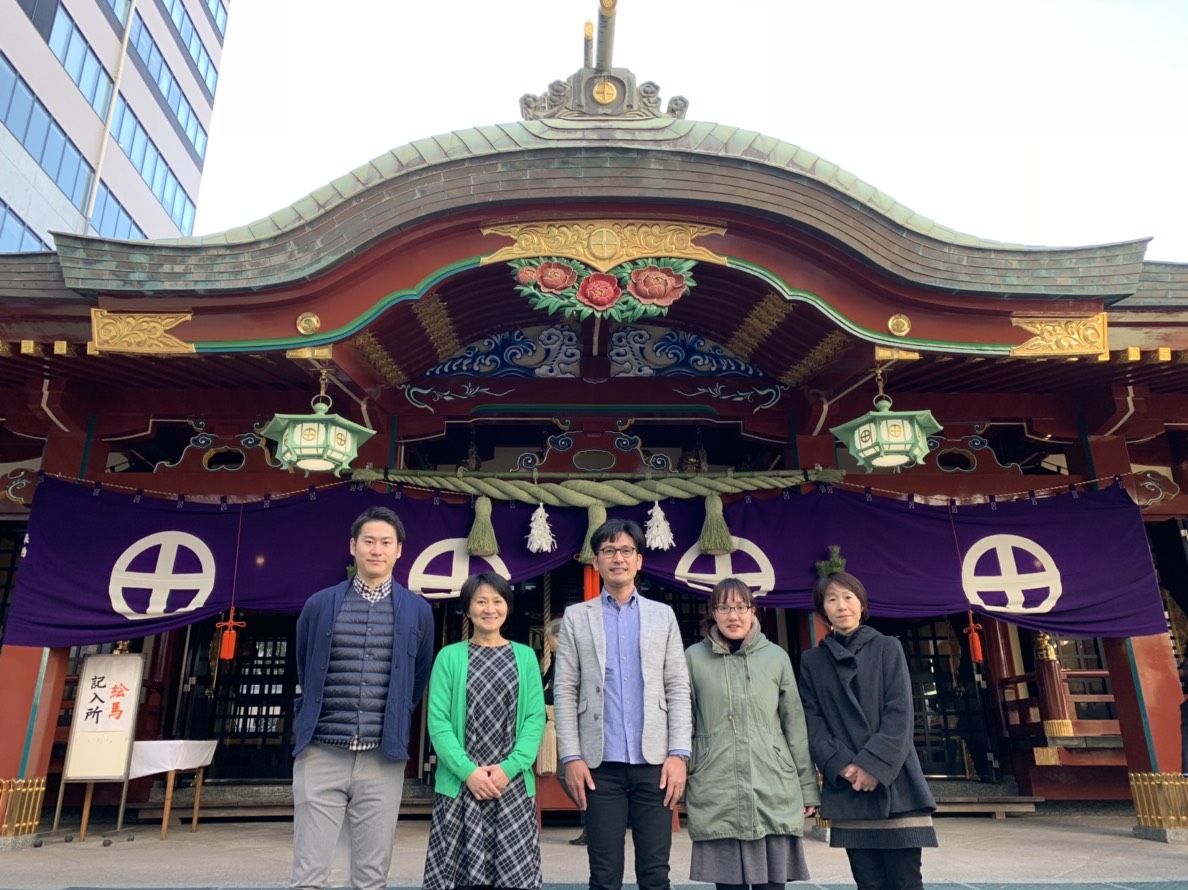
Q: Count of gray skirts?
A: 1